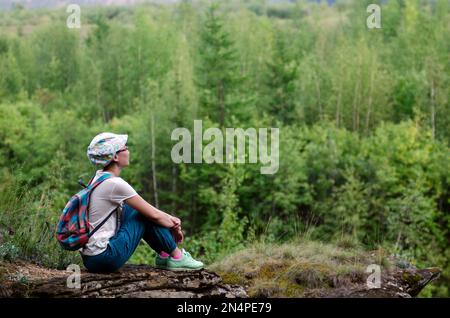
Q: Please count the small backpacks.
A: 1